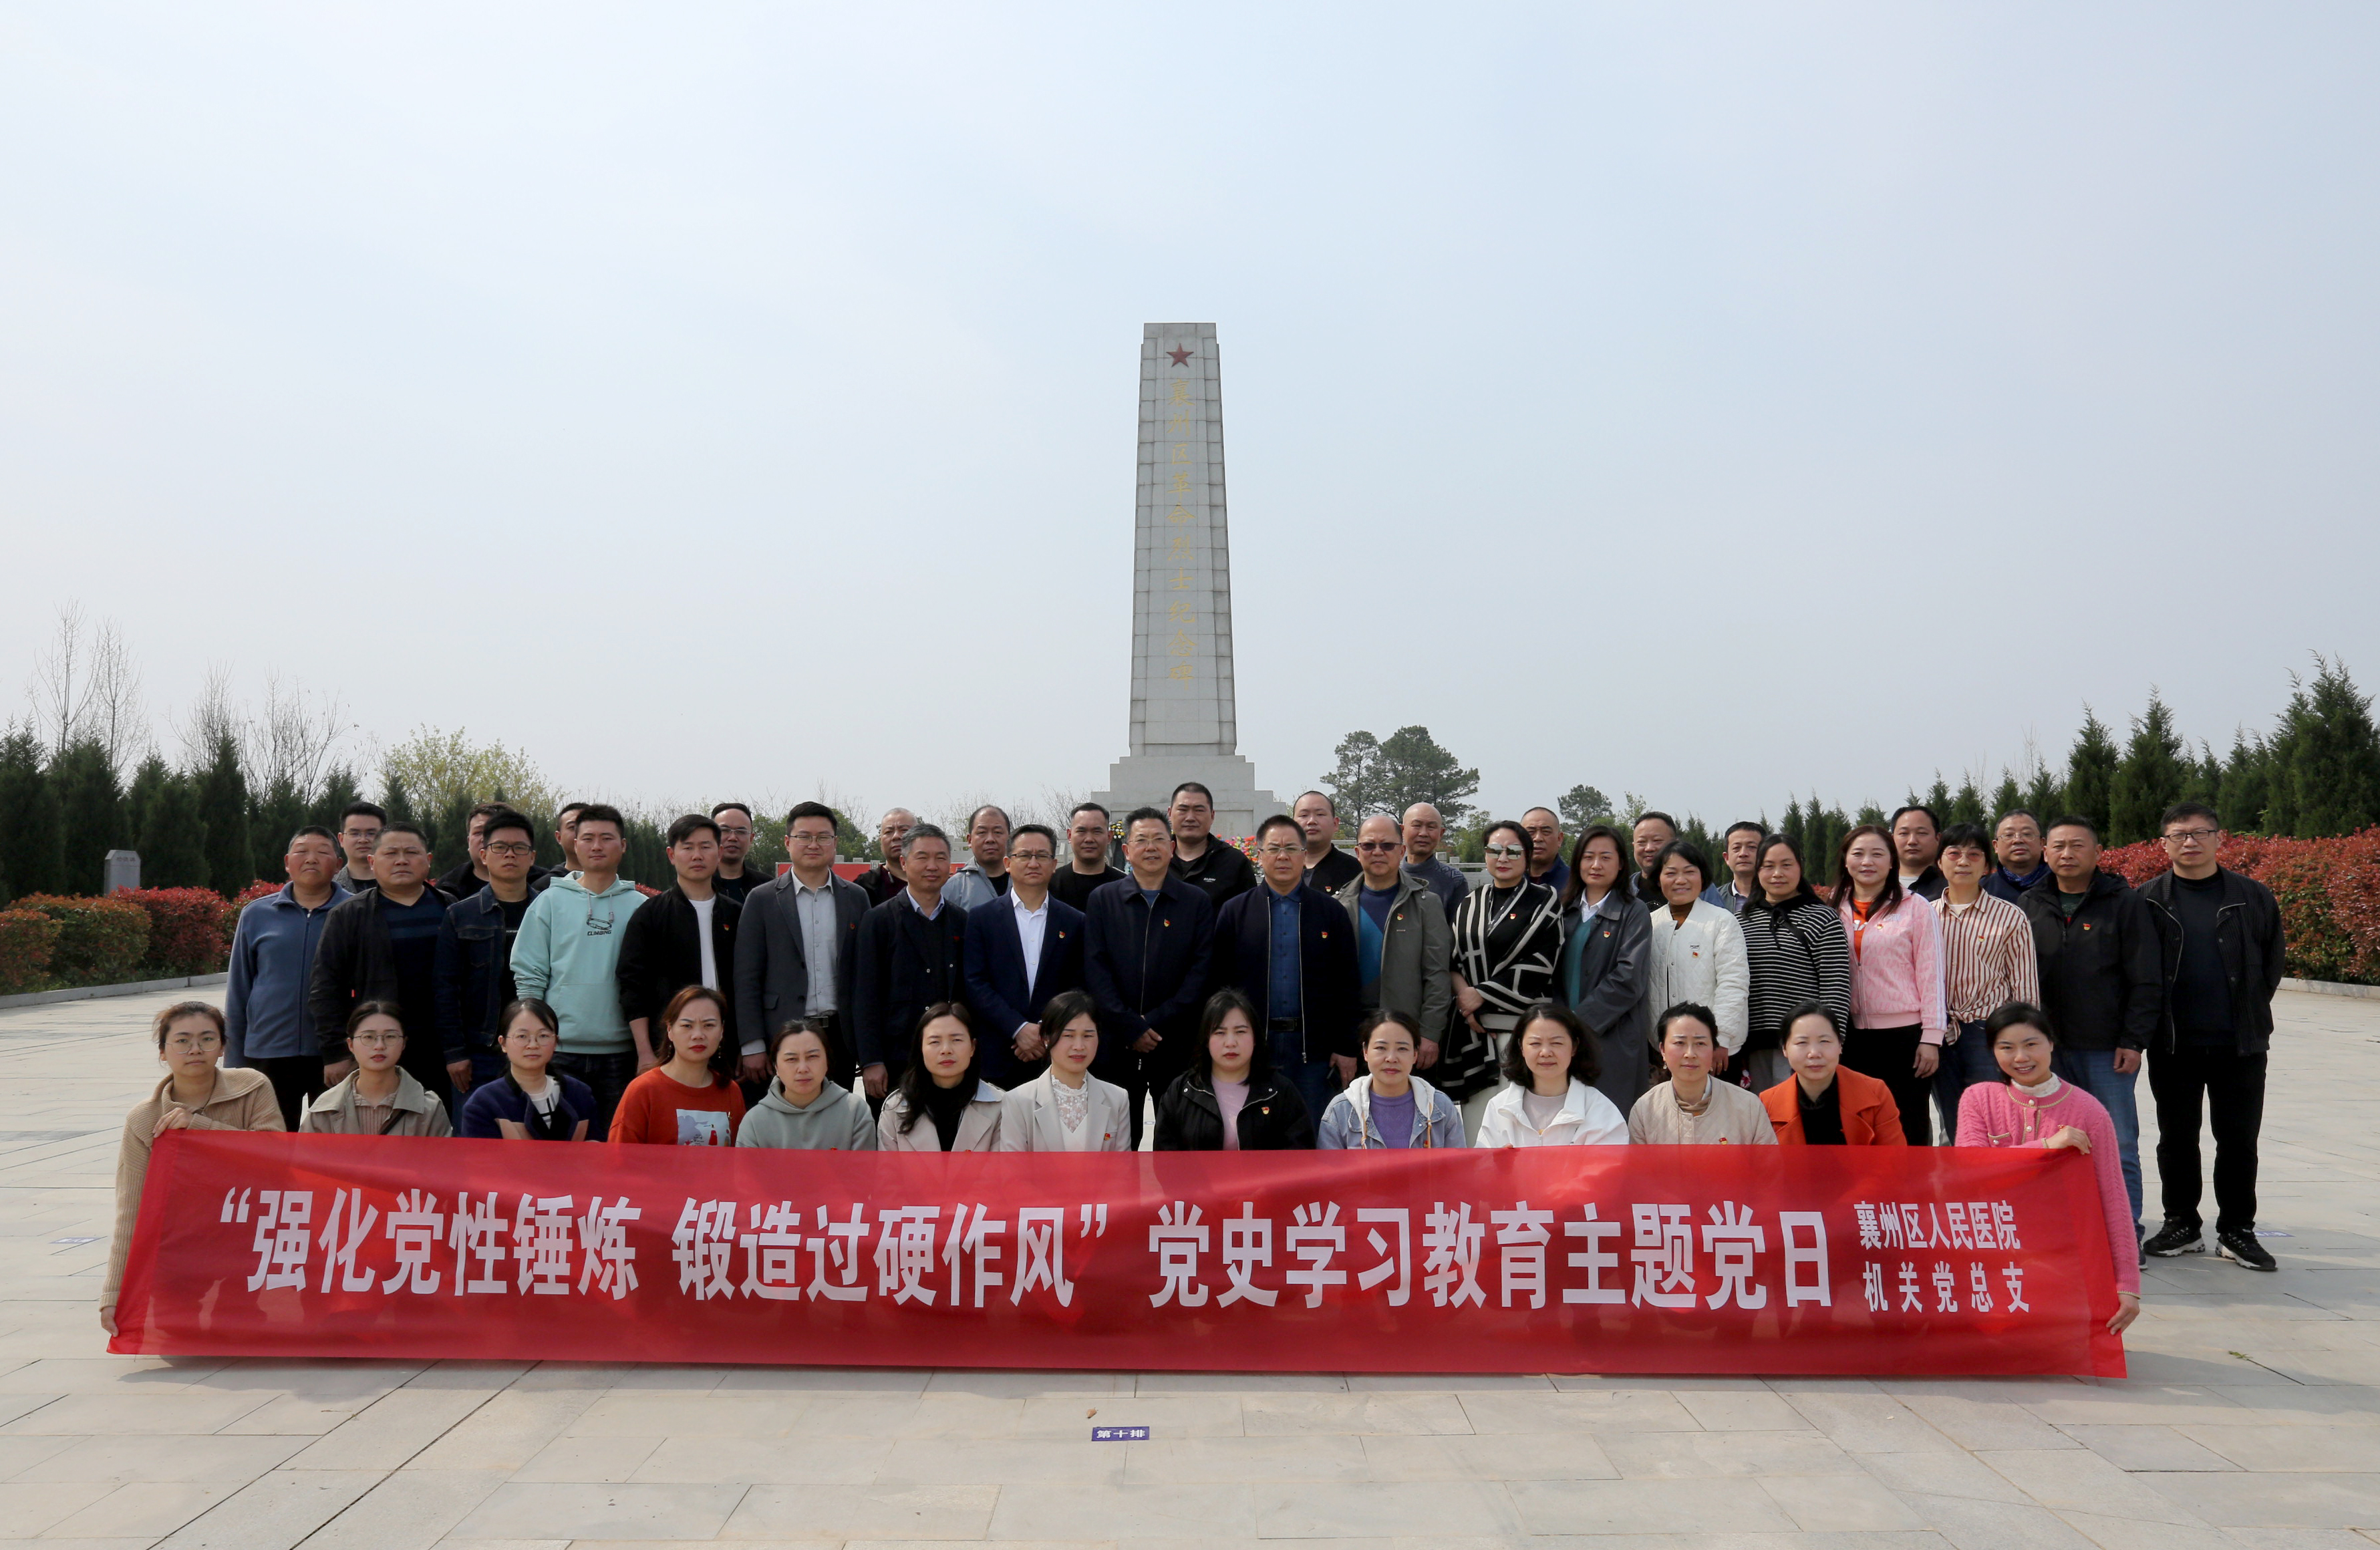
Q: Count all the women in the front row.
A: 13